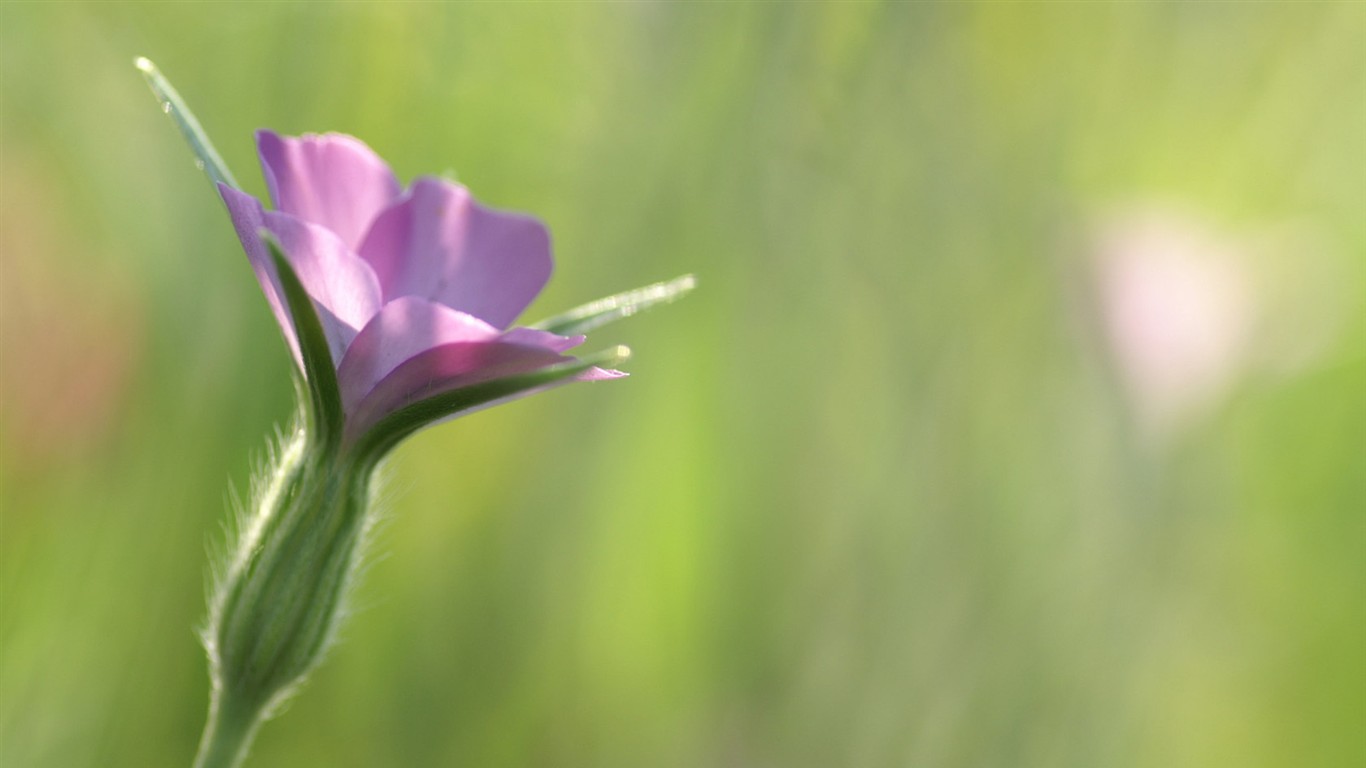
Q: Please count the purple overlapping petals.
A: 5